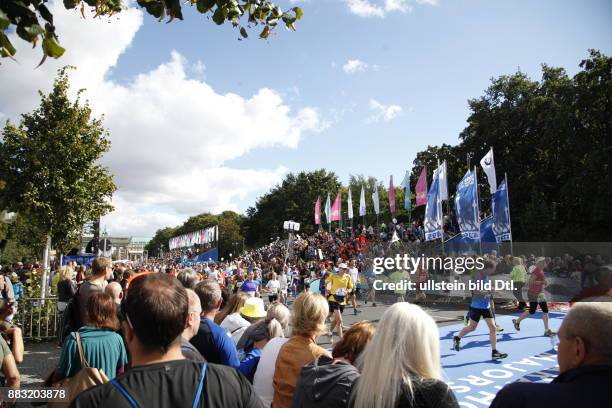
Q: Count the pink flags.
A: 4